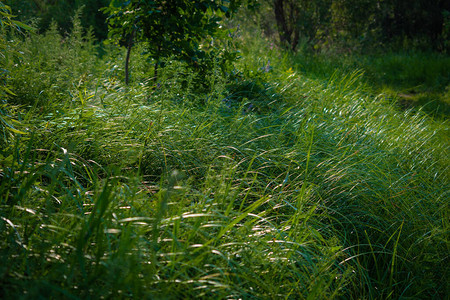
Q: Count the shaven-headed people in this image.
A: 0